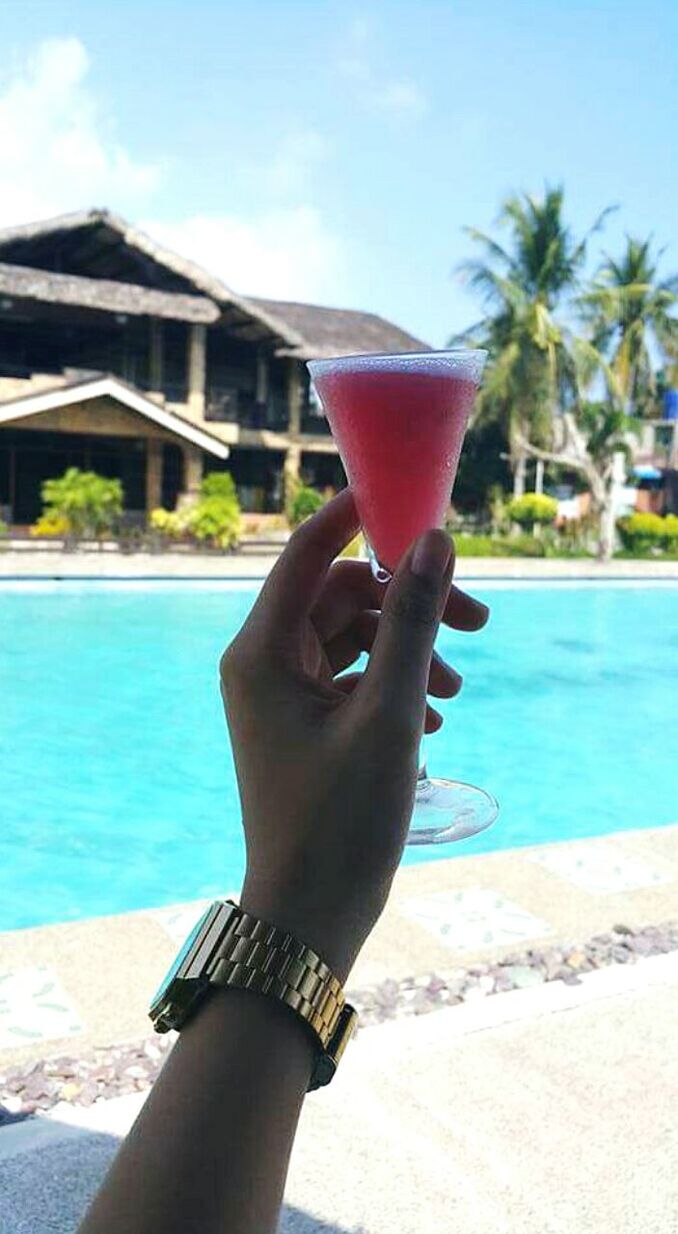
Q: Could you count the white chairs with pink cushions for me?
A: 0